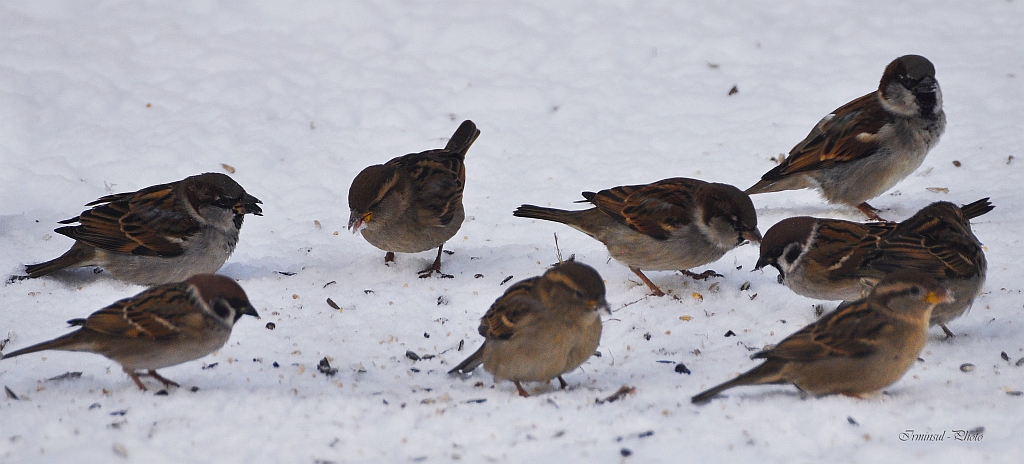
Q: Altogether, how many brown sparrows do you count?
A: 9